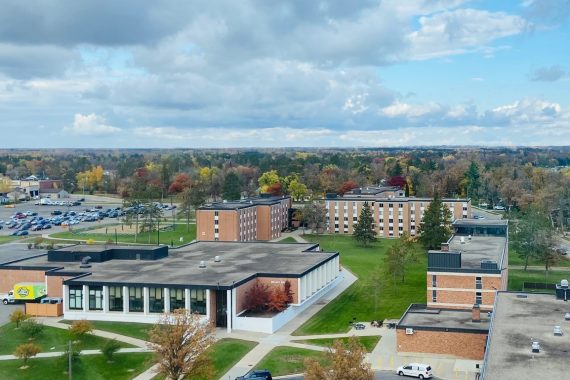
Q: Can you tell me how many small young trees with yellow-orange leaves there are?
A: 3